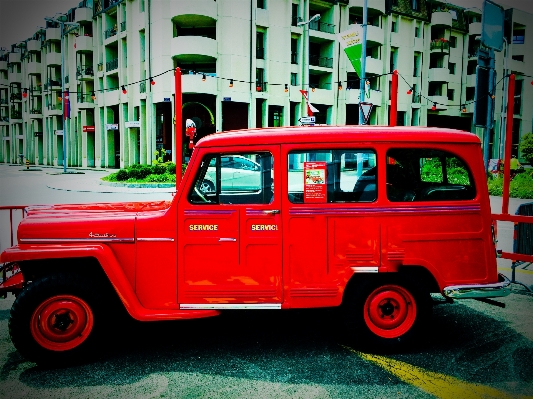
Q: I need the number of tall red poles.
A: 3